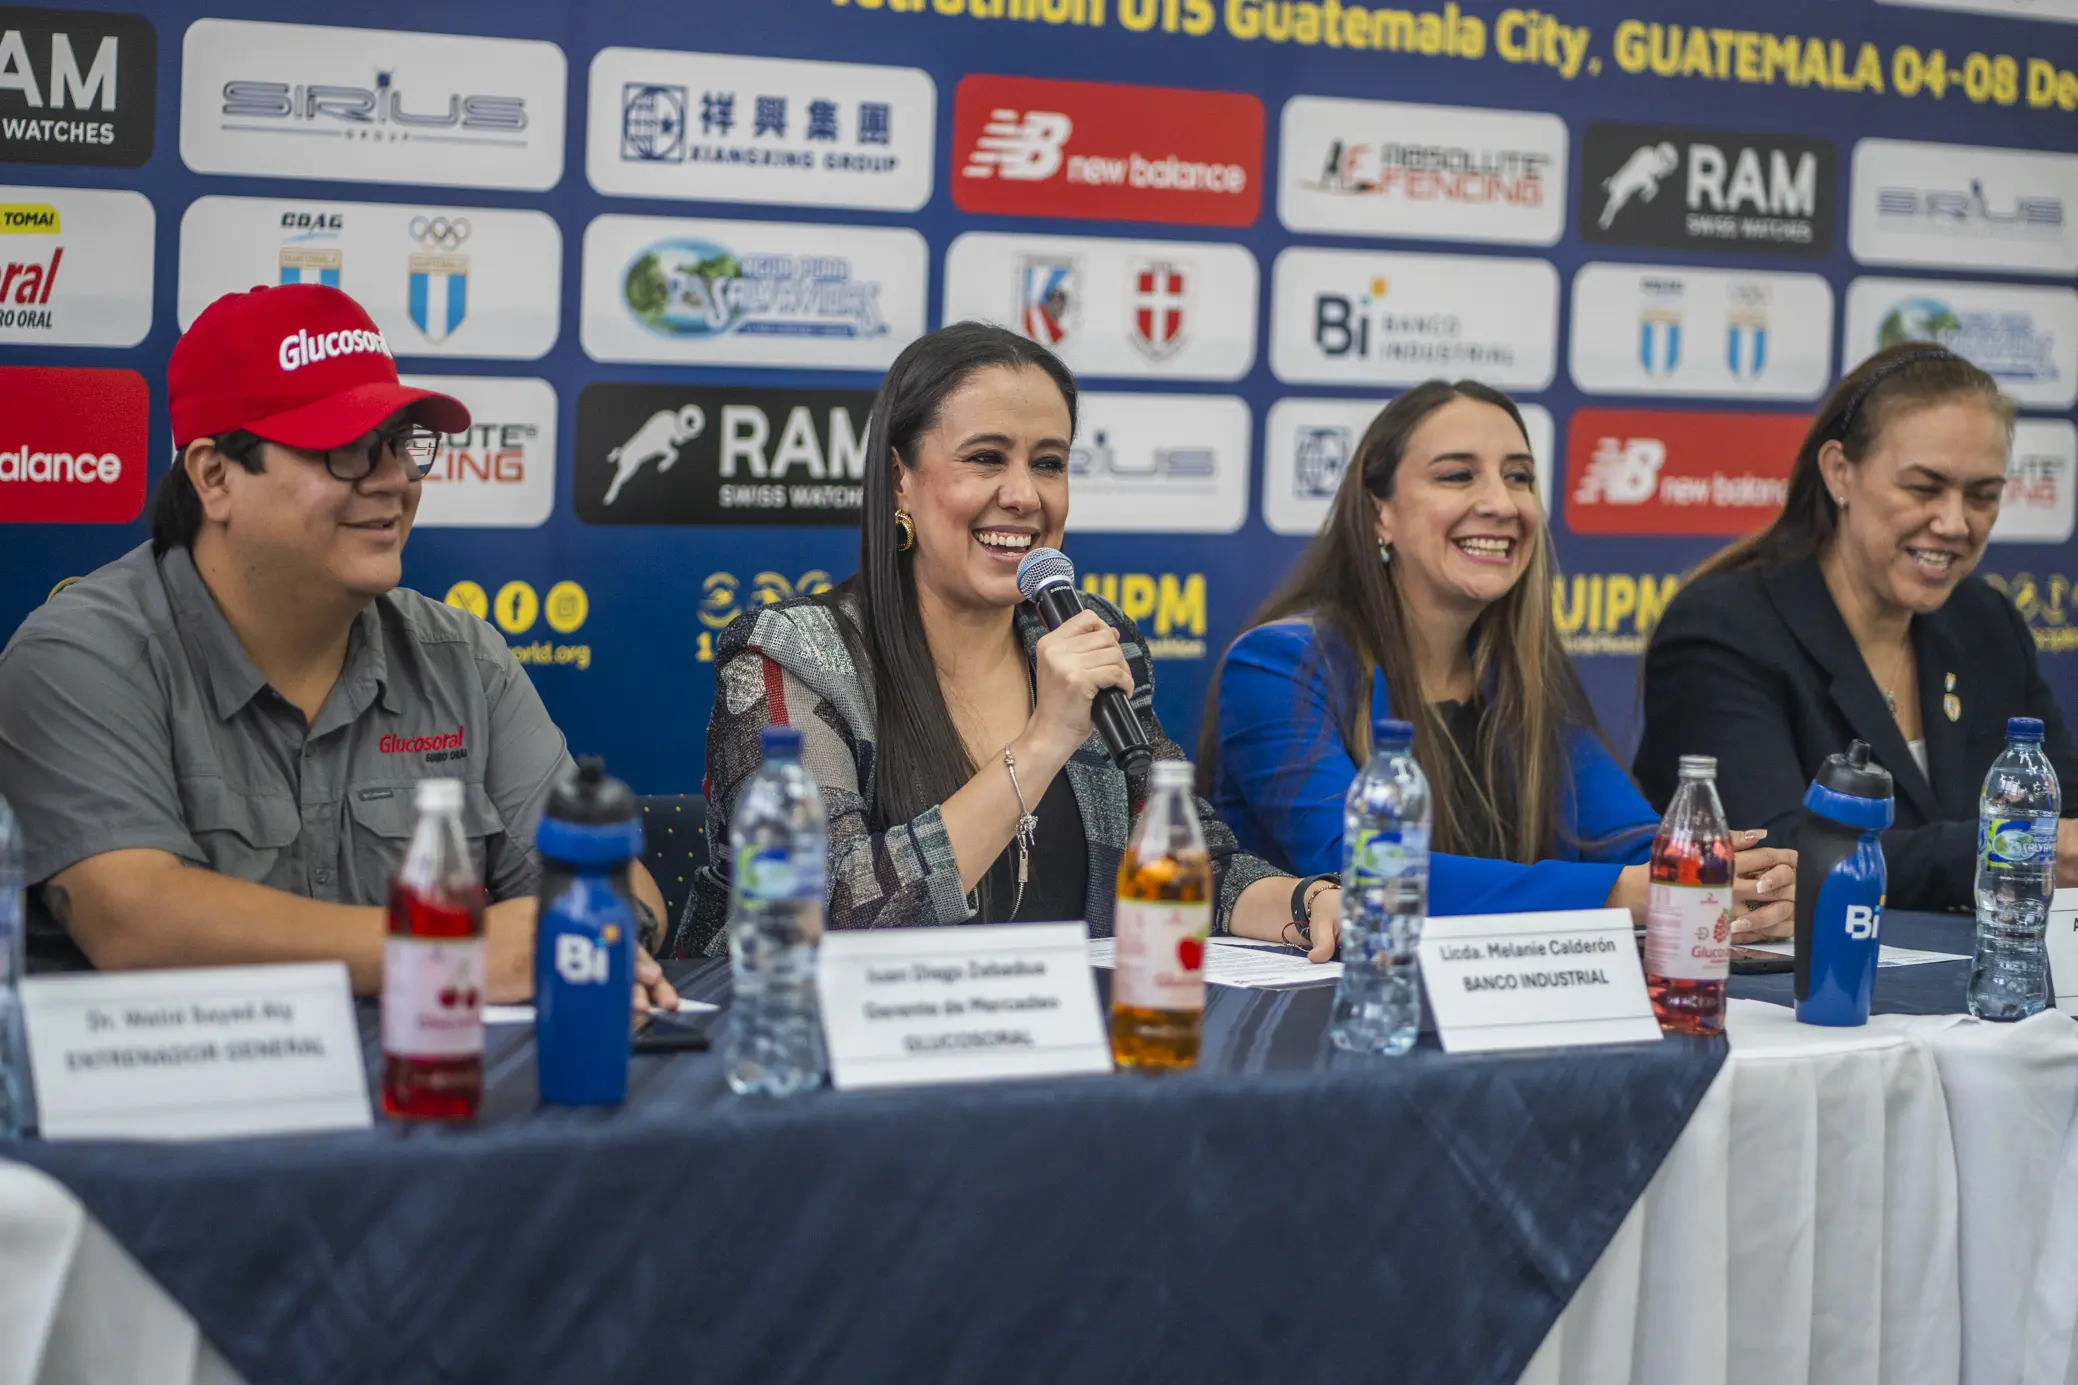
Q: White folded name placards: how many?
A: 4